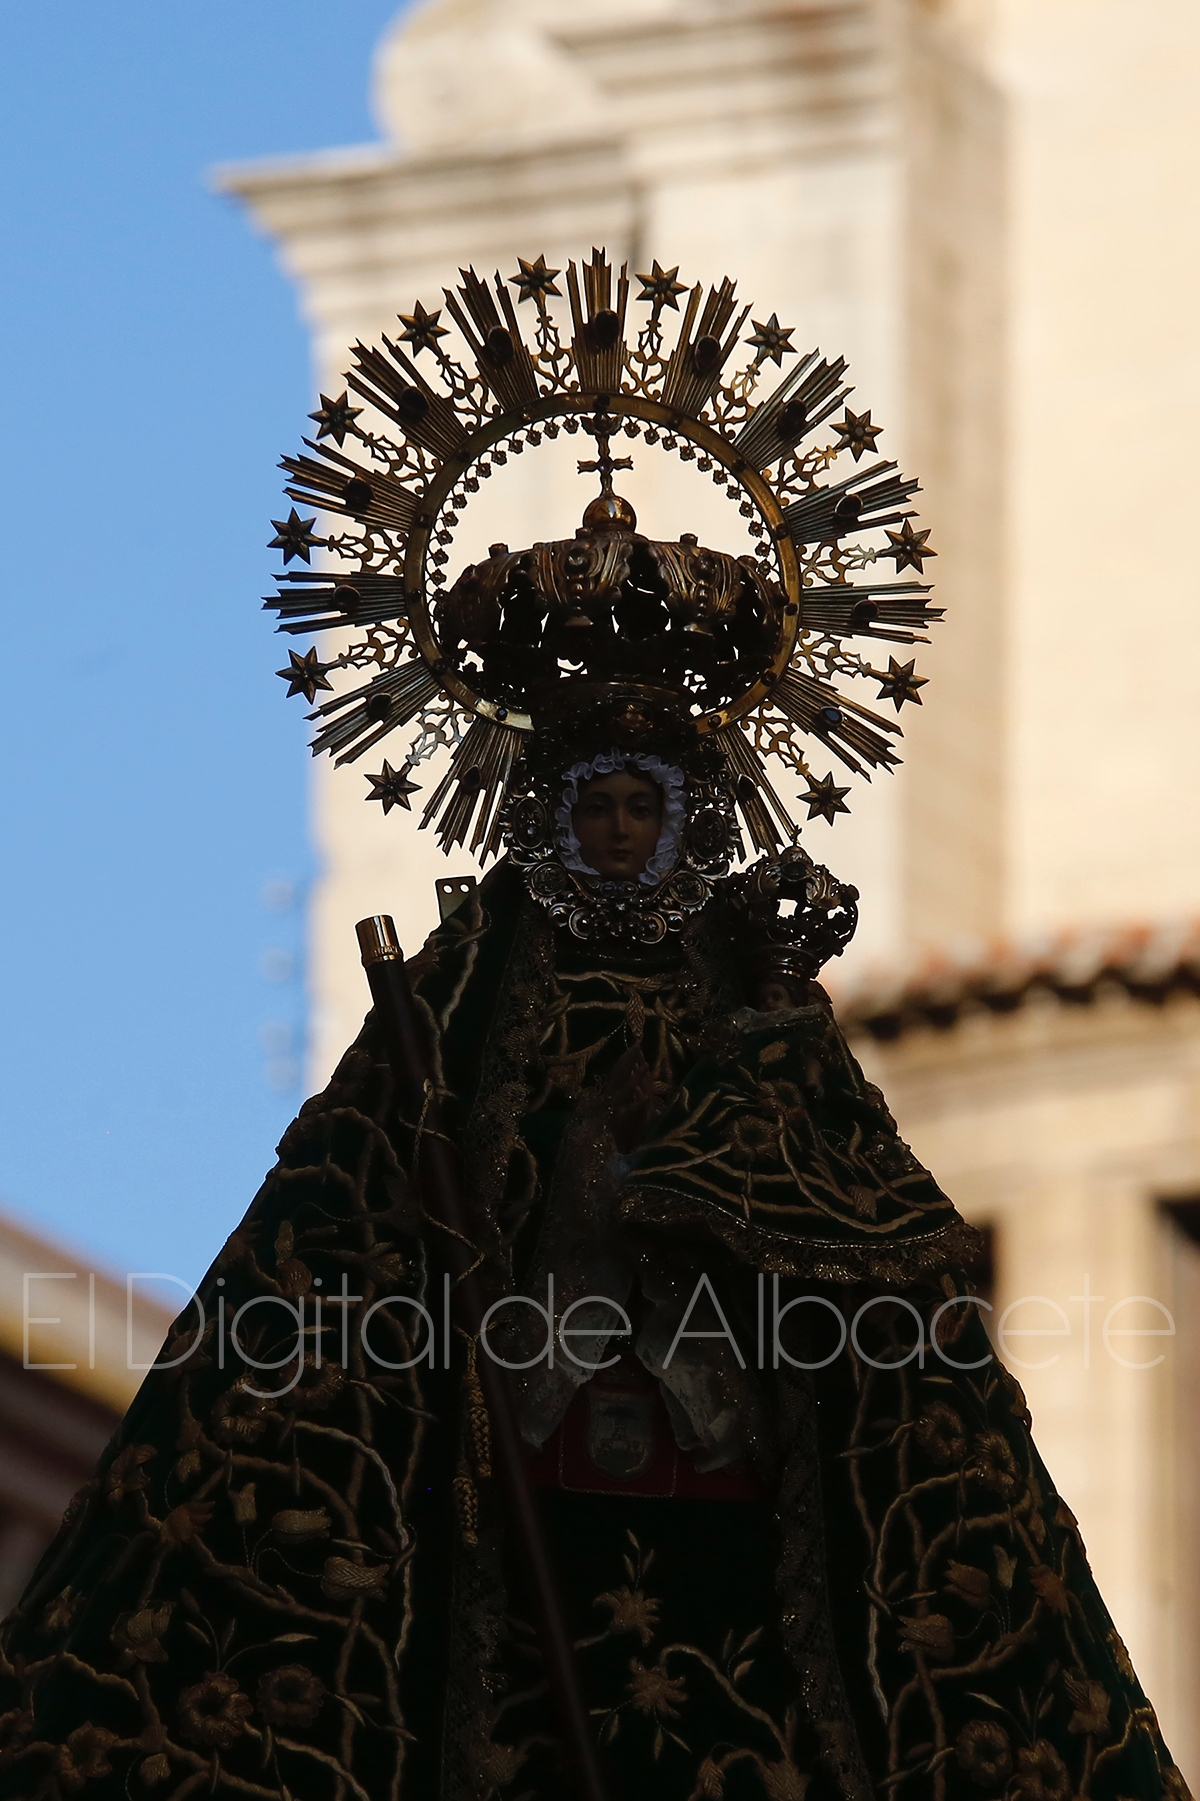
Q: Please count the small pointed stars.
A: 12